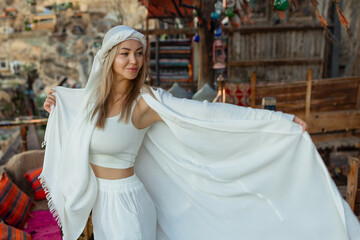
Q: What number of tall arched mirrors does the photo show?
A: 0